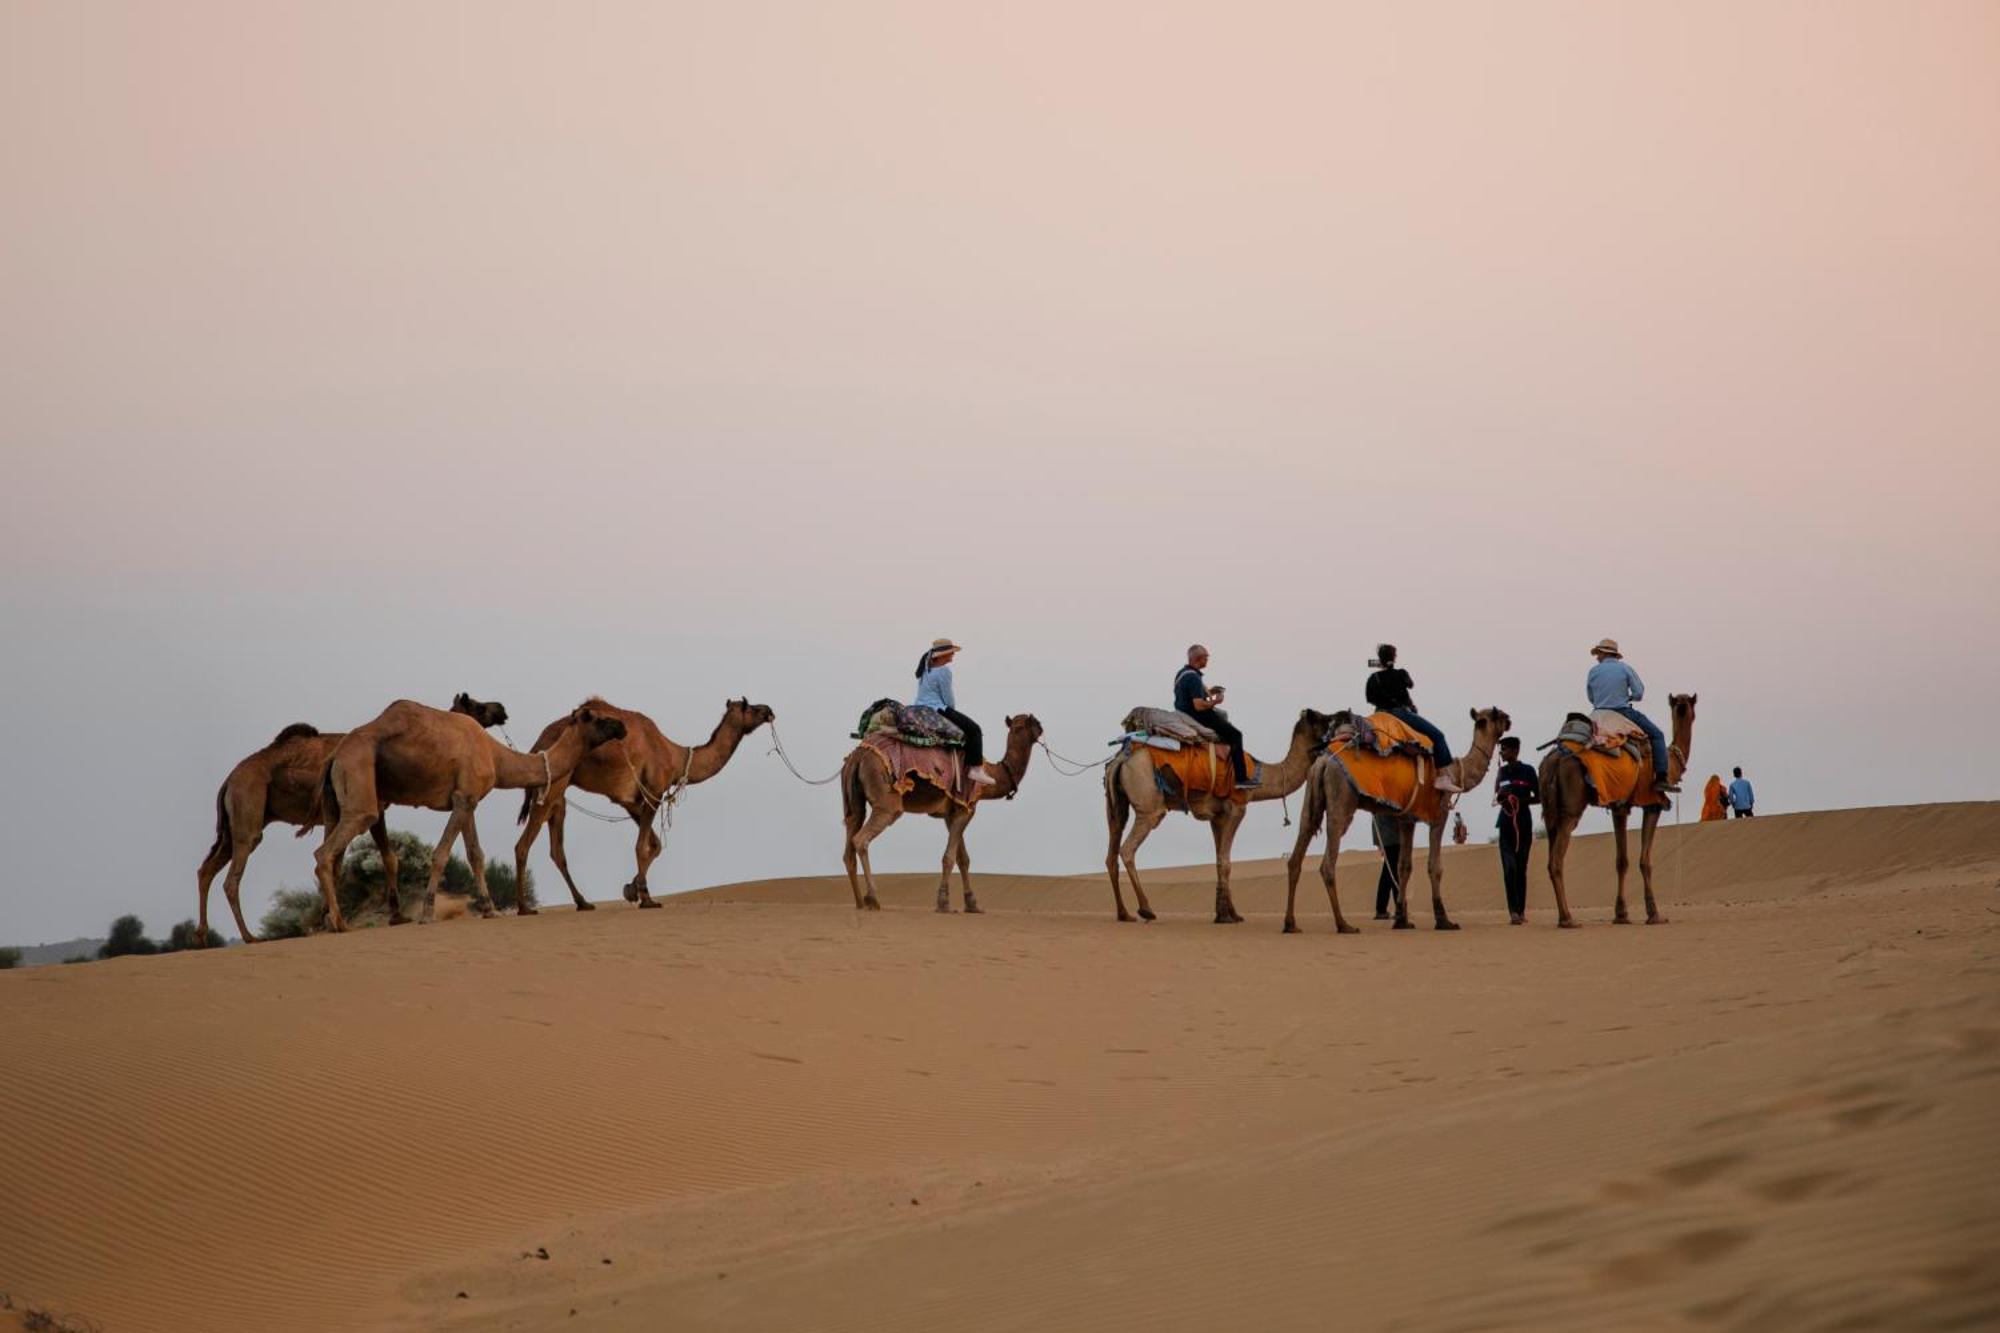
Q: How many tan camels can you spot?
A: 7